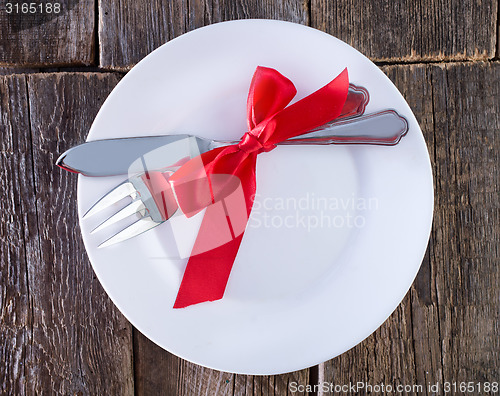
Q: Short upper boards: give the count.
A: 3